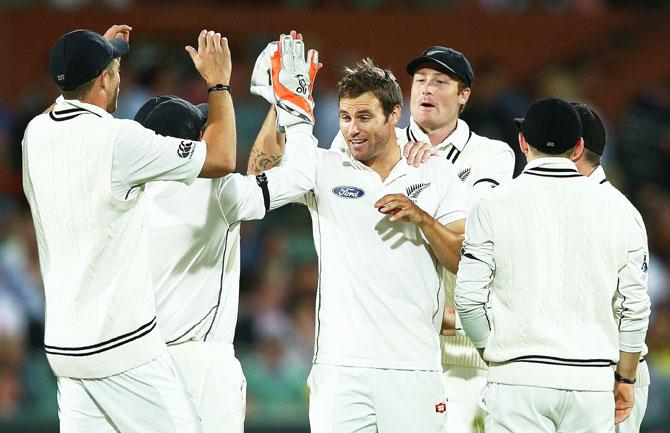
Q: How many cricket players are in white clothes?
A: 6